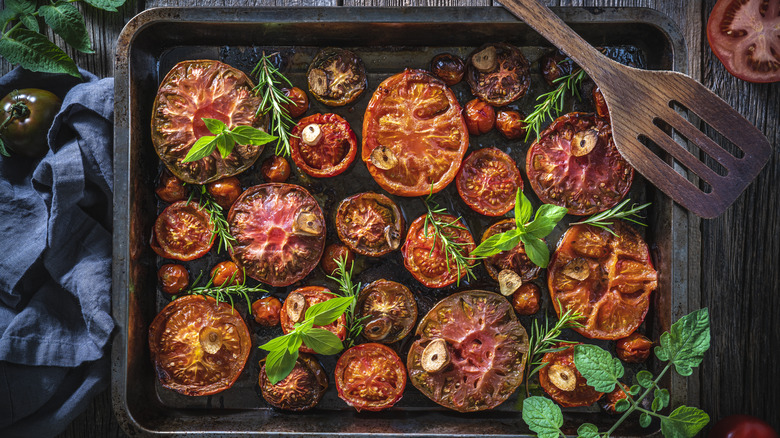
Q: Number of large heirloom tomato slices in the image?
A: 7